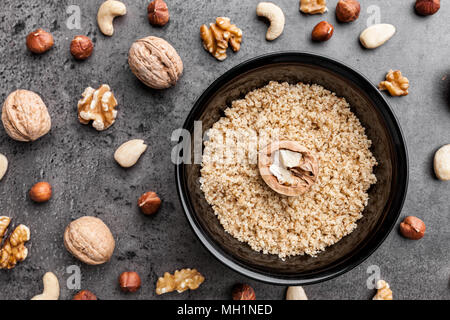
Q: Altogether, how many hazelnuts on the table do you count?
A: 12